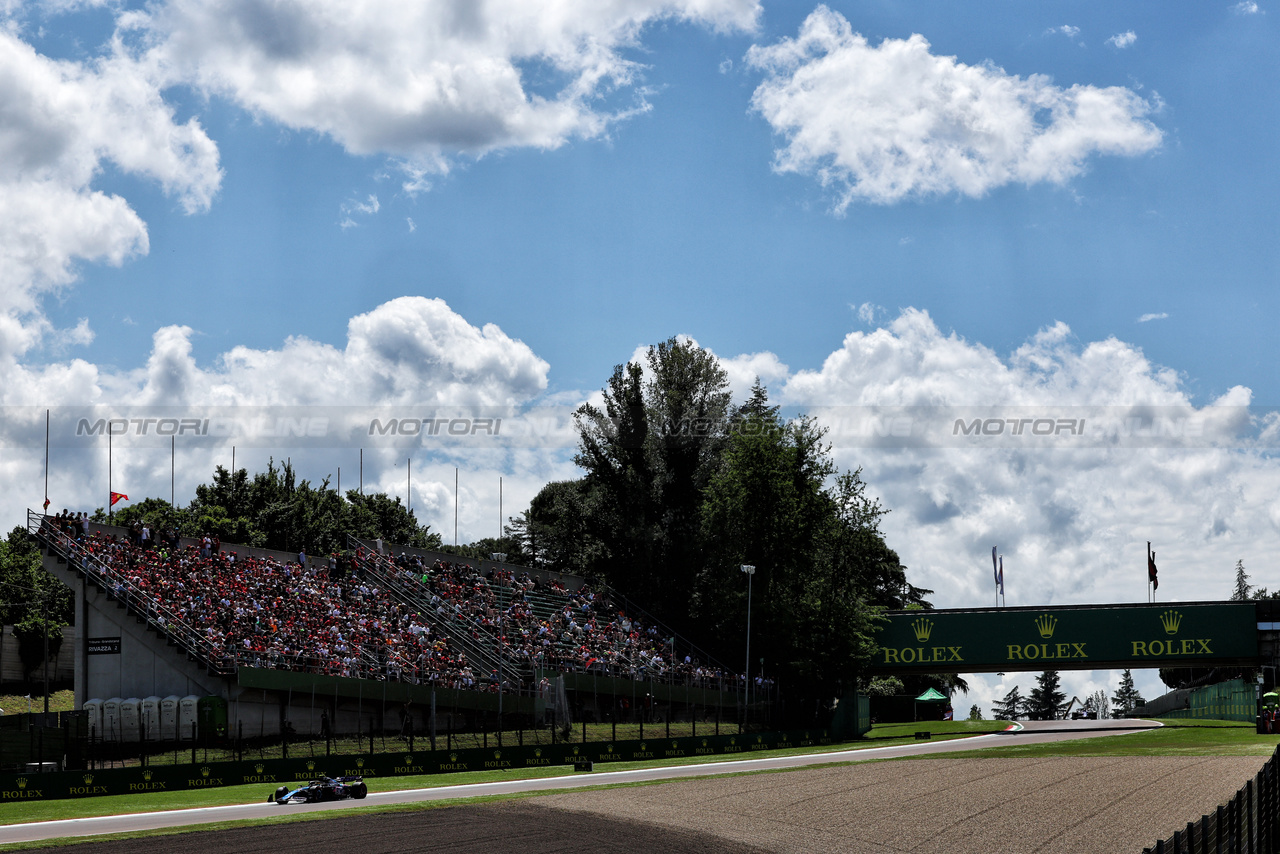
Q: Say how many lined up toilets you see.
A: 7